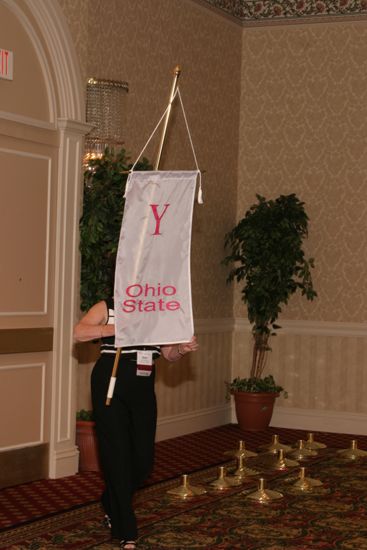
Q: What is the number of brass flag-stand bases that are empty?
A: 11